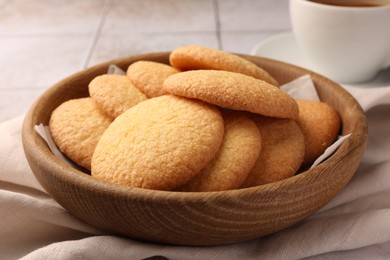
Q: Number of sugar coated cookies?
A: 9